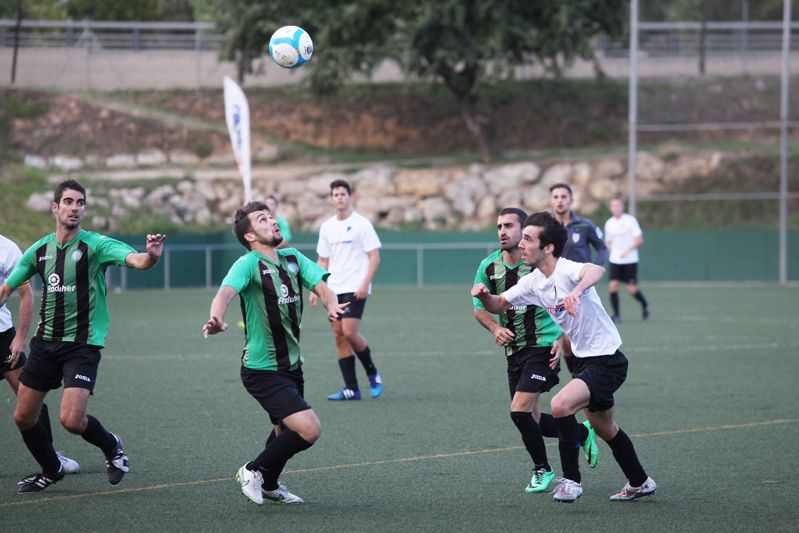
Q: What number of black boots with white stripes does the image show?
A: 2